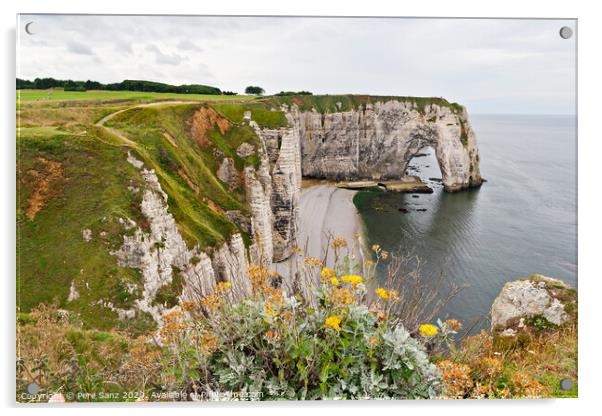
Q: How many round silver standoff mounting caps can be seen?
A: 4